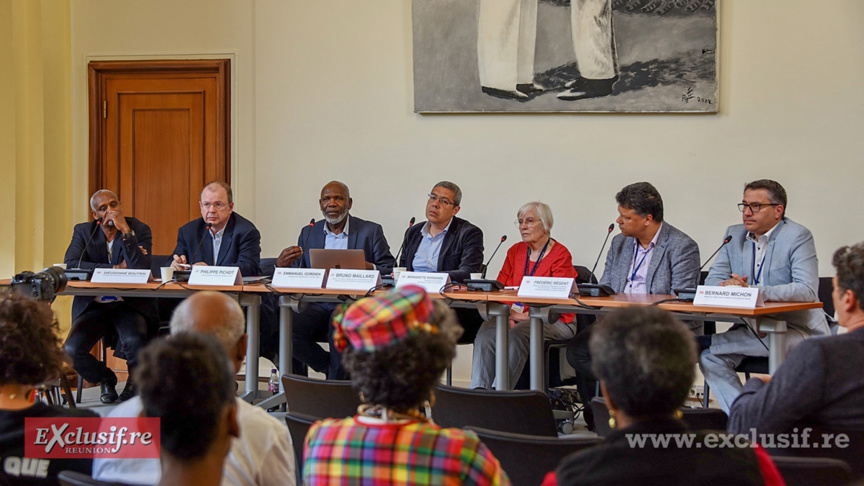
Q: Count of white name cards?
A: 7